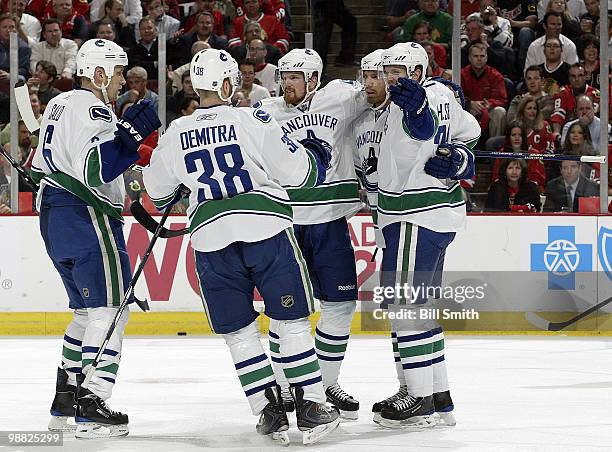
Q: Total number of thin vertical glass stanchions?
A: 5